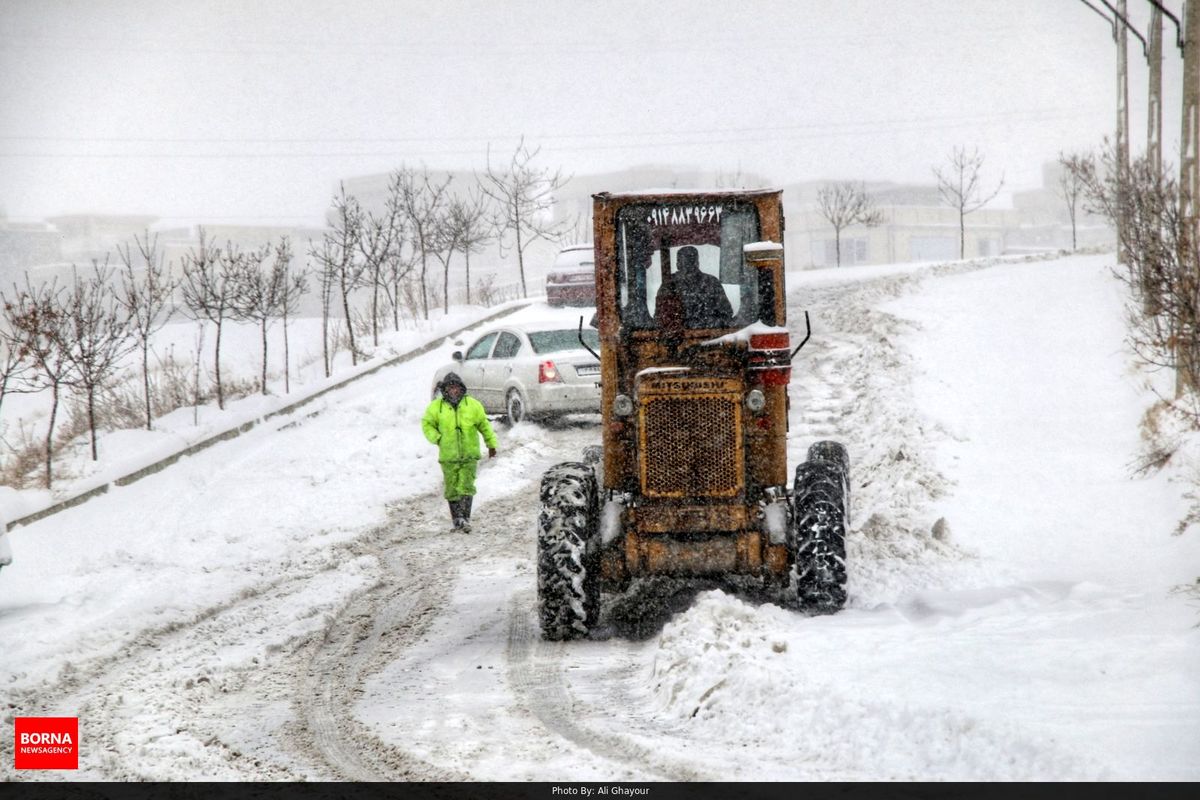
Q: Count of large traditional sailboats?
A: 0